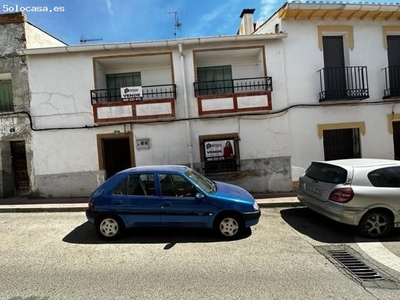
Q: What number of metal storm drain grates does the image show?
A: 1